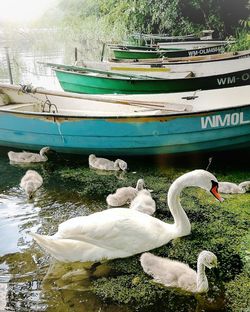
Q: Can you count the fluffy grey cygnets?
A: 7